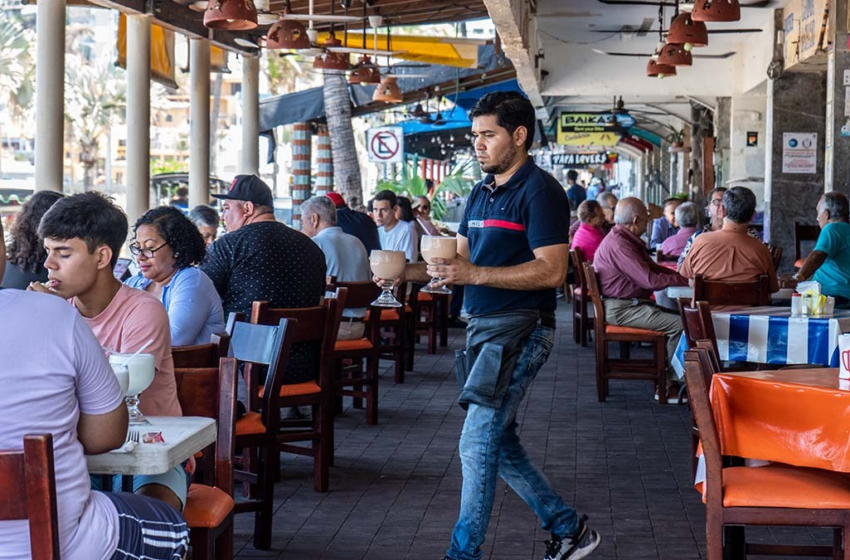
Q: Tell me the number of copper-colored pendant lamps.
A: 9